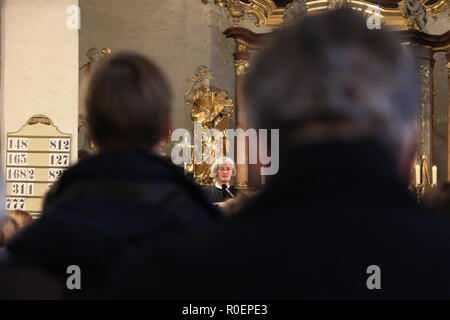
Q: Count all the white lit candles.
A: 2